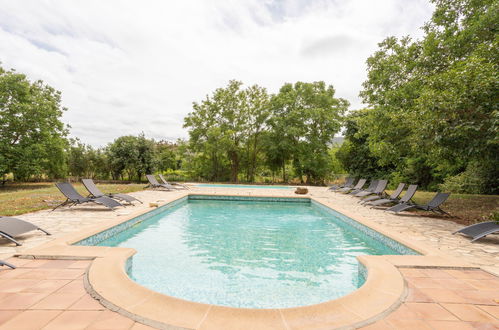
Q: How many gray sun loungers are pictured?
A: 14